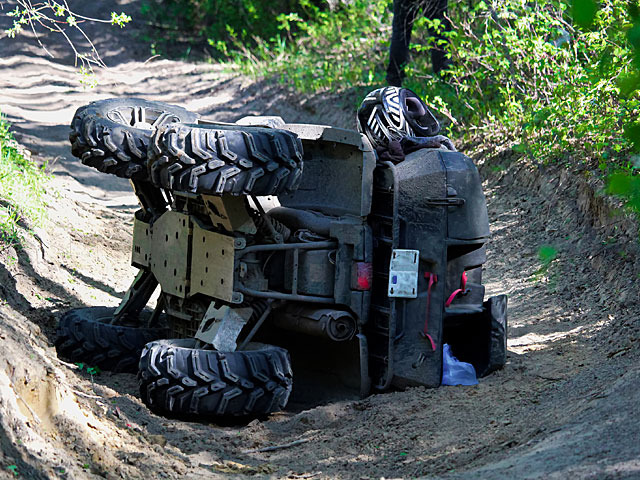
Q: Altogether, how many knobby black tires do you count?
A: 4